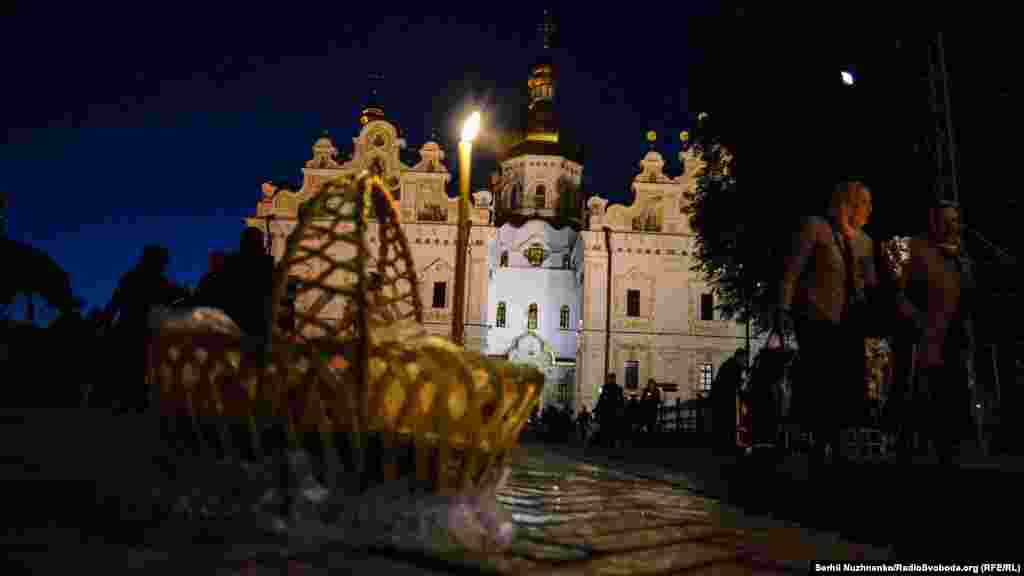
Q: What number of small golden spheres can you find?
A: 2